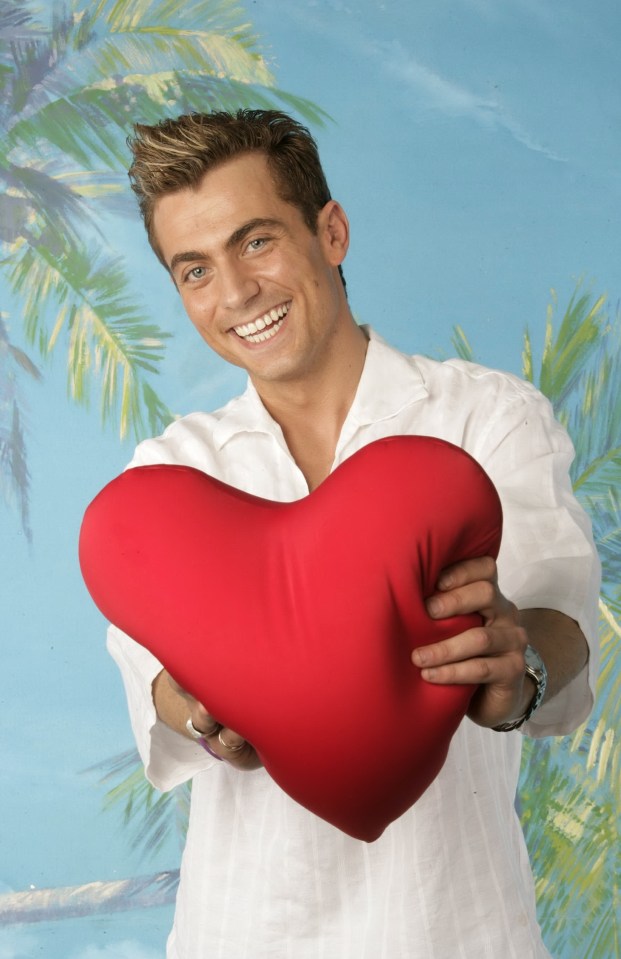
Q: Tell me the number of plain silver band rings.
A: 2